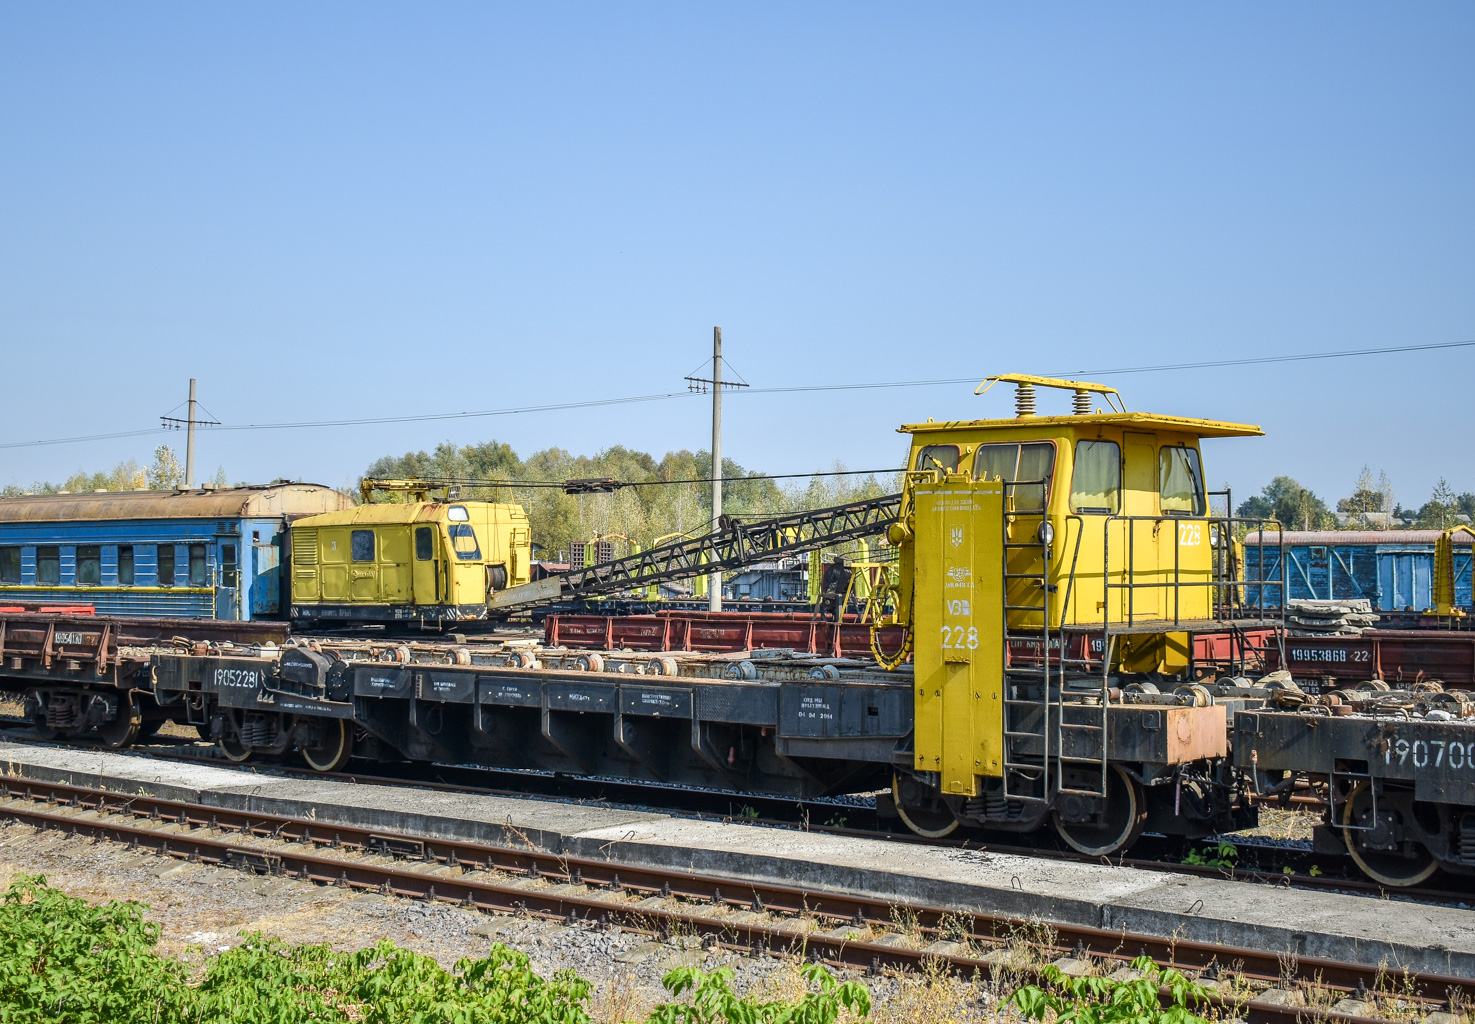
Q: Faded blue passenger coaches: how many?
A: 1